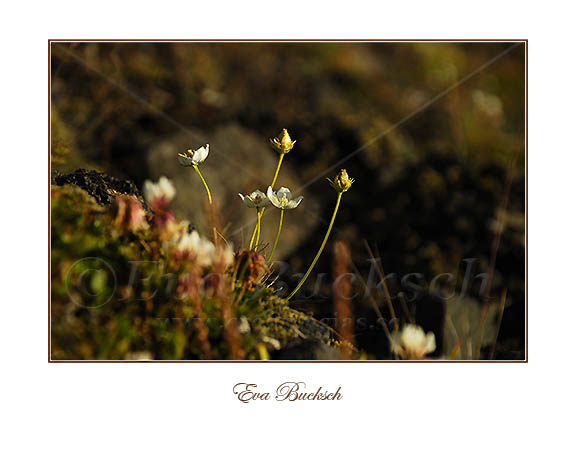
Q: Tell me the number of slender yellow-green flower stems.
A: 5